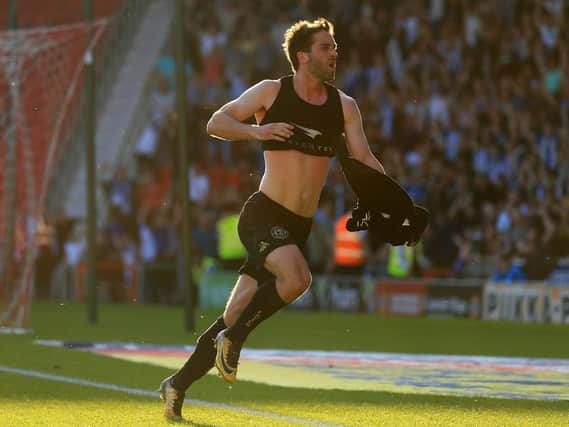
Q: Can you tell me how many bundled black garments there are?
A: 1